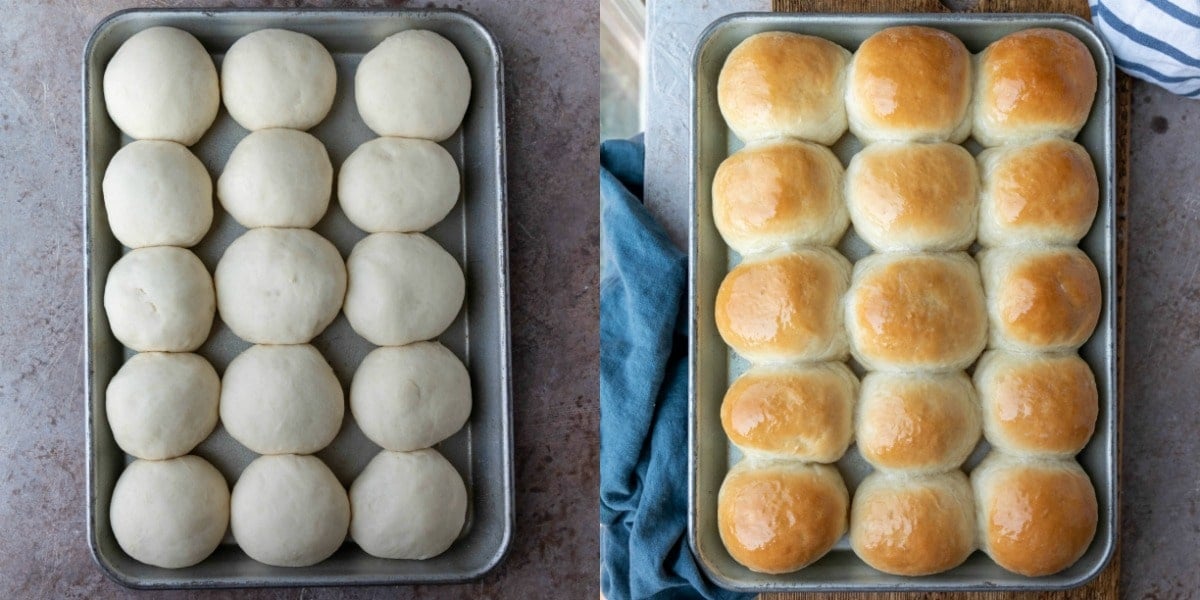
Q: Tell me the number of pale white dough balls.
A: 15